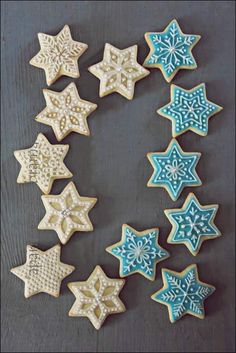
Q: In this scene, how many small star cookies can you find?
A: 13